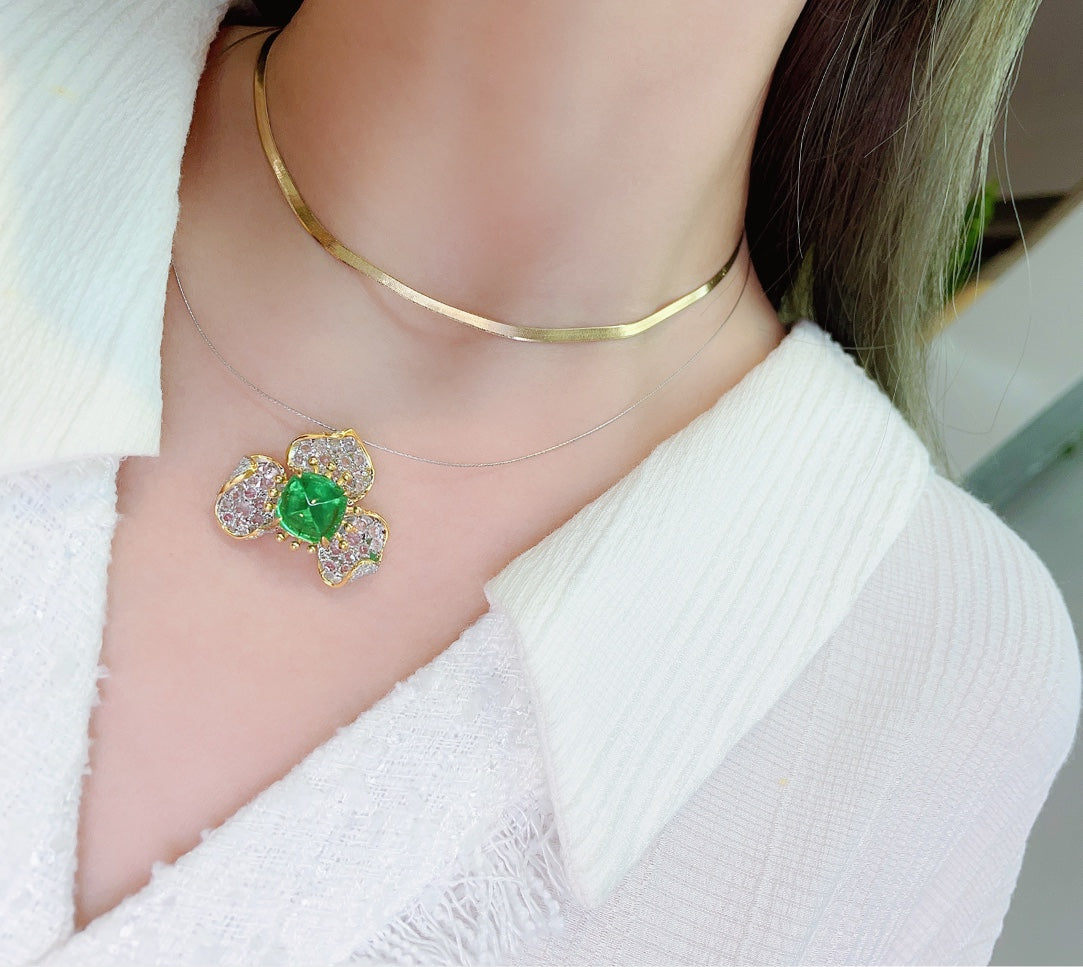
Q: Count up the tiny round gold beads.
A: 12